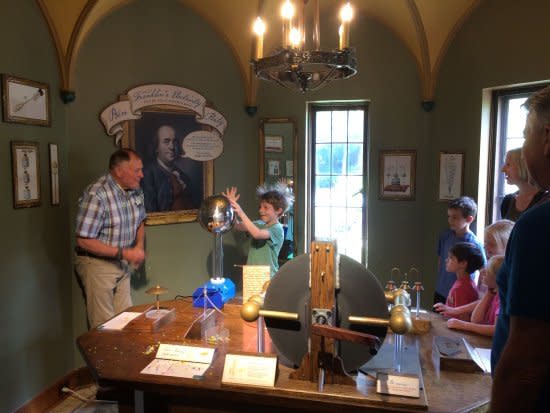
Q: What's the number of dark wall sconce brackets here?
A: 3